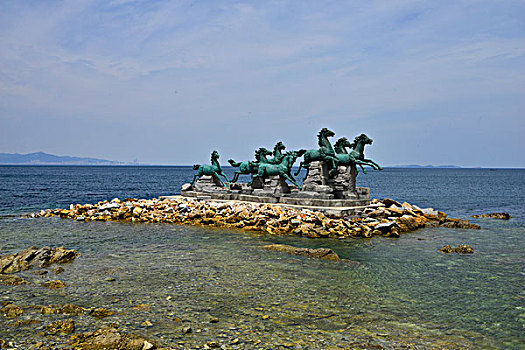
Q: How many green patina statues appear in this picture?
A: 7